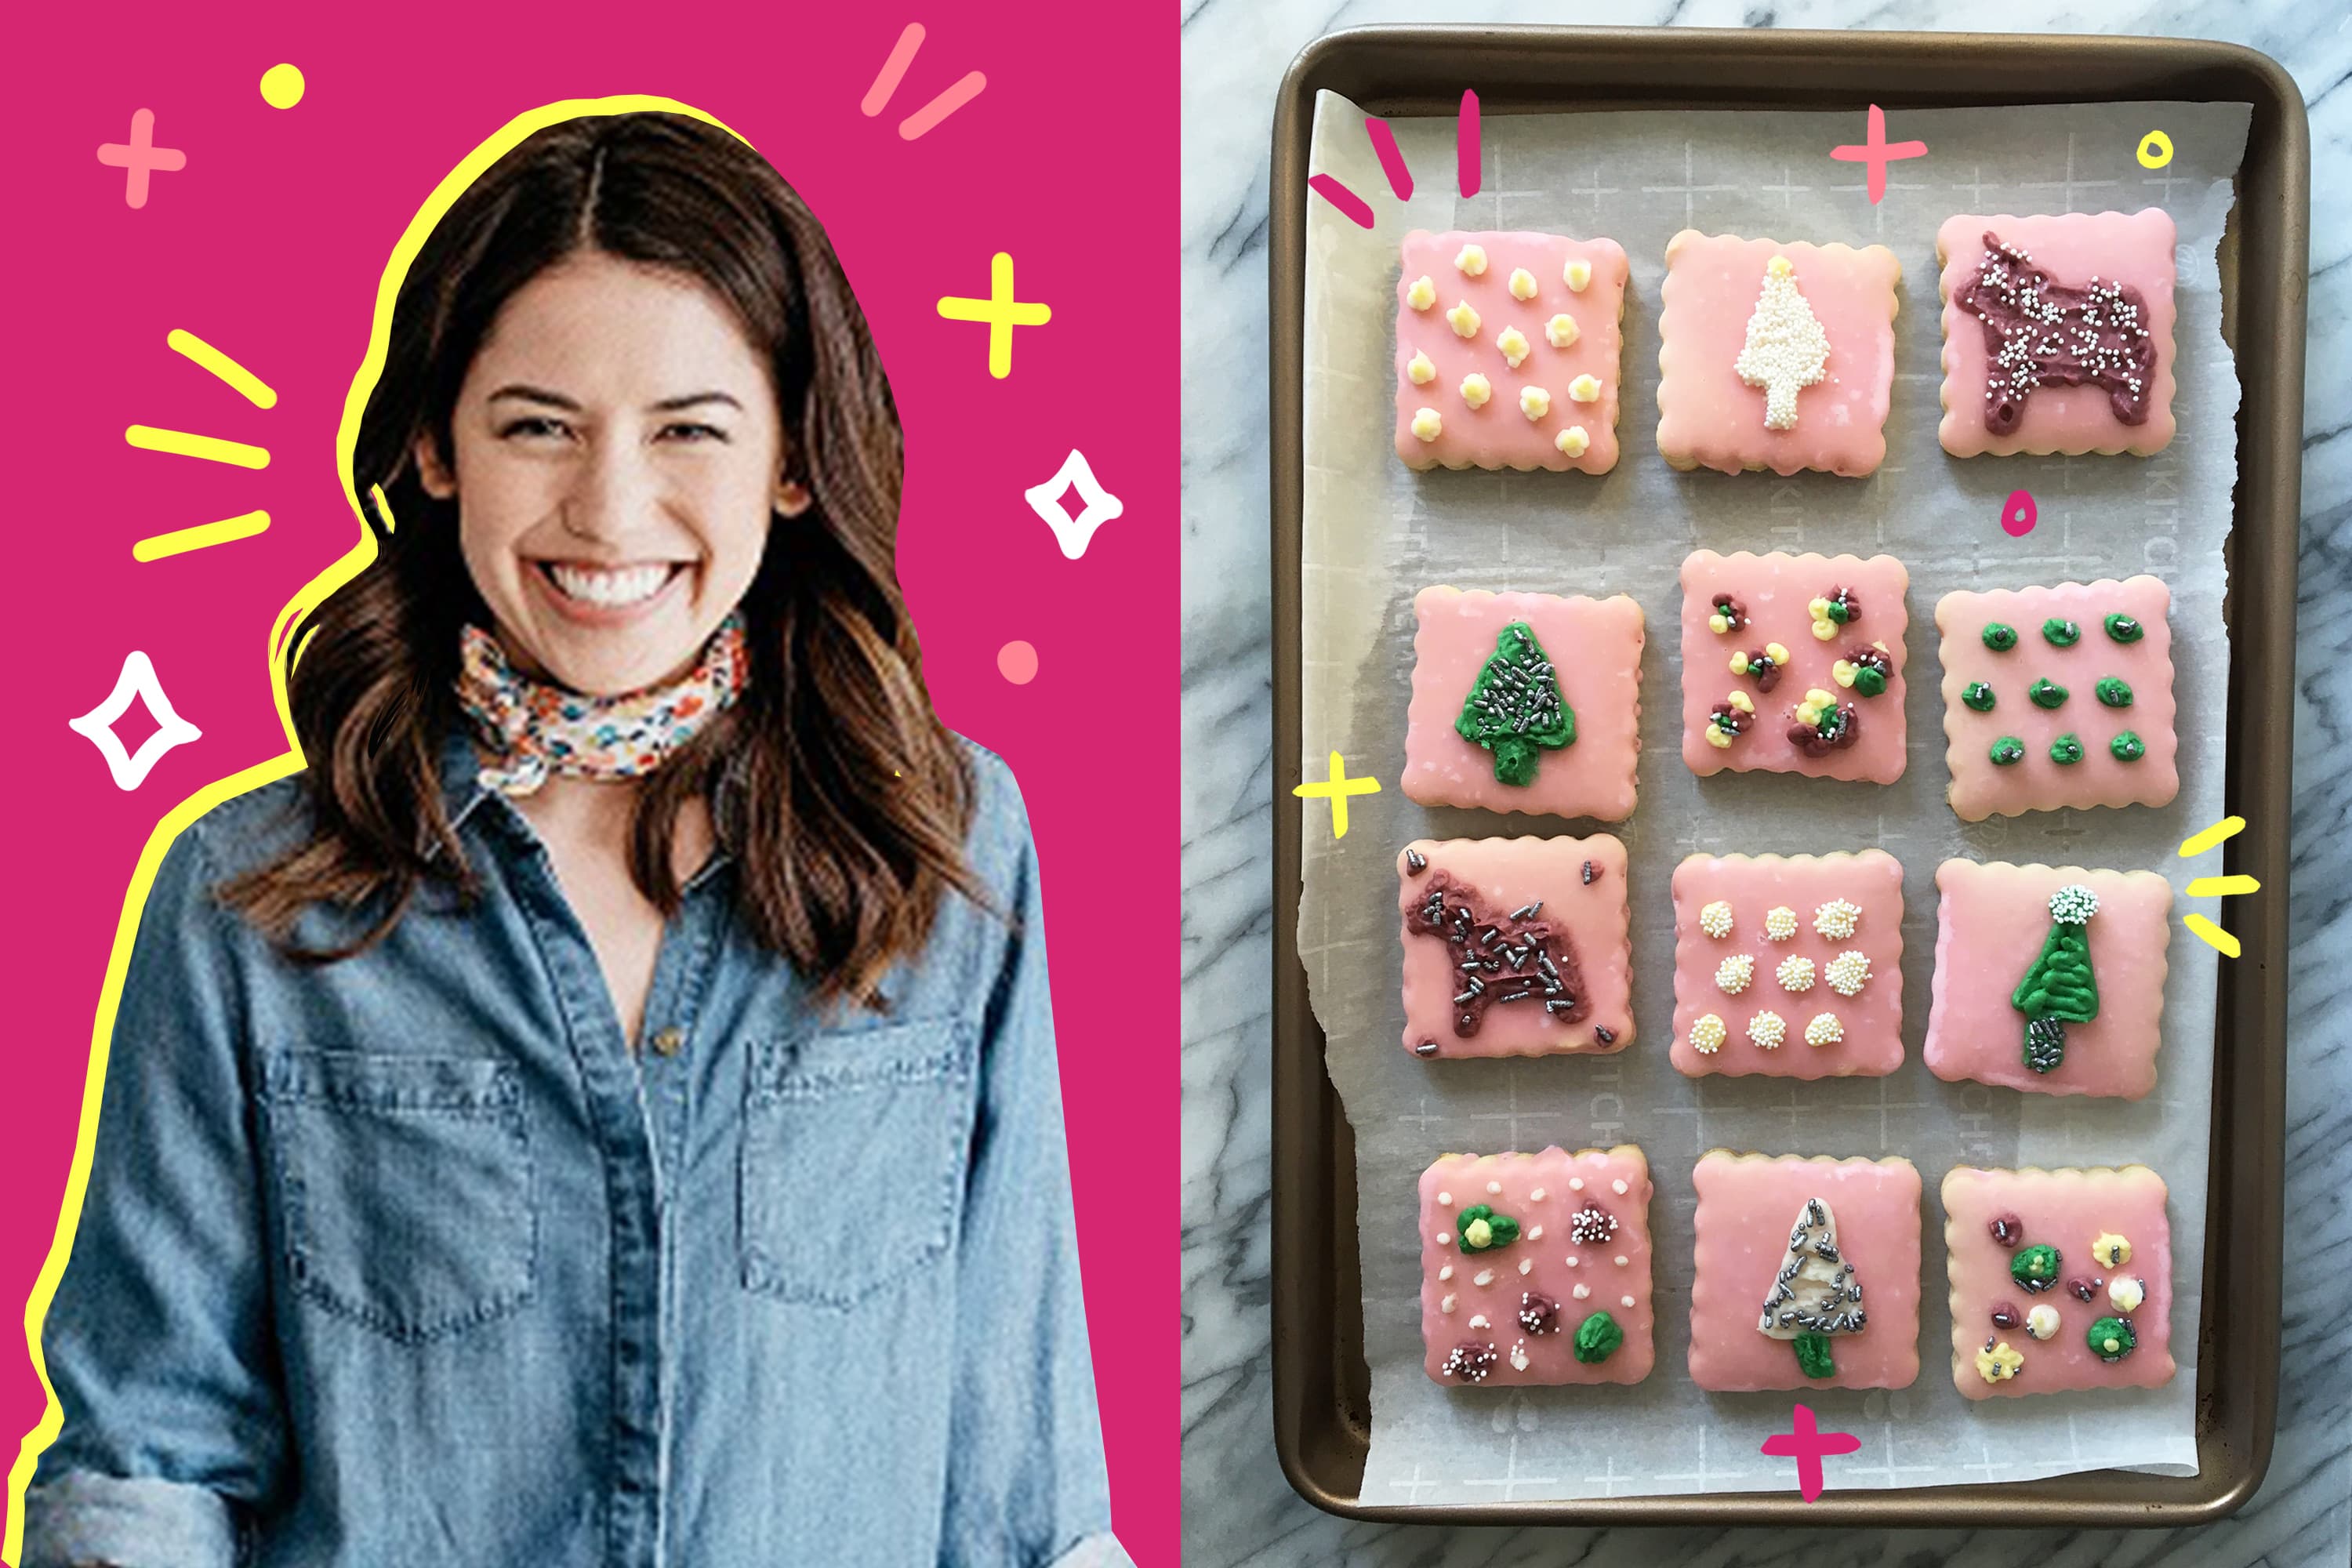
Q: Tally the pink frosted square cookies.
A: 12